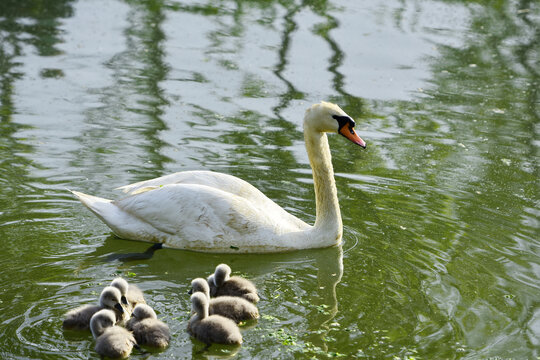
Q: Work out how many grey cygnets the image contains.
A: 7